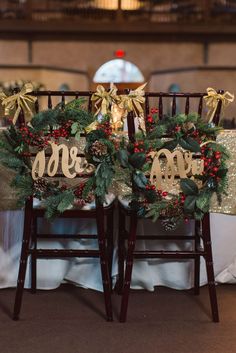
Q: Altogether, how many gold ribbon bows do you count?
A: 4